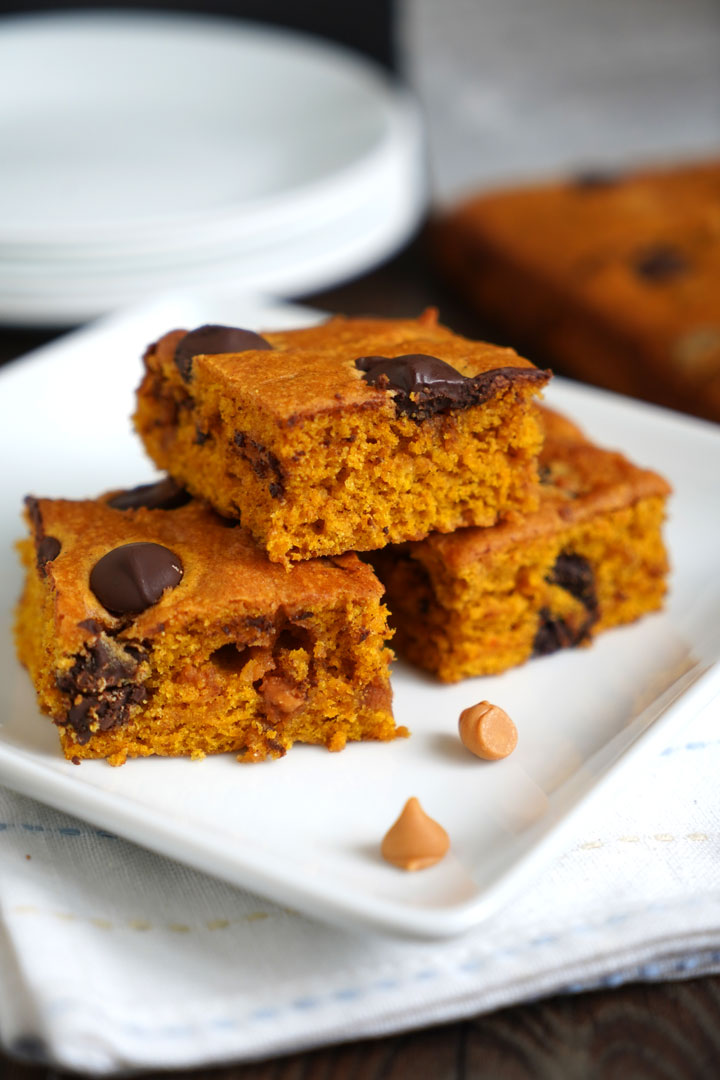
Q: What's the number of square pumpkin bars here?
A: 3